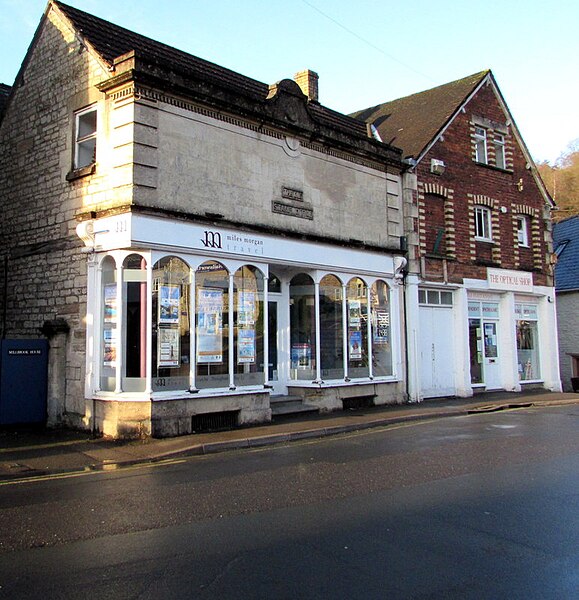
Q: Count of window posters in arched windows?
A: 11